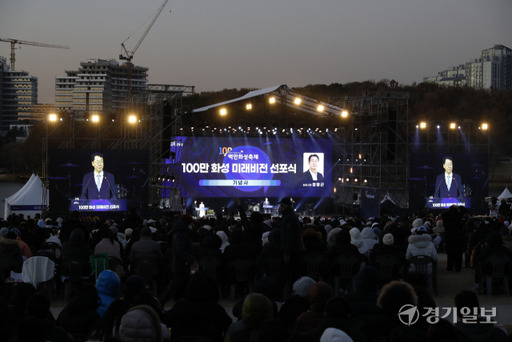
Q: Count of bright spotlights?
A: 12